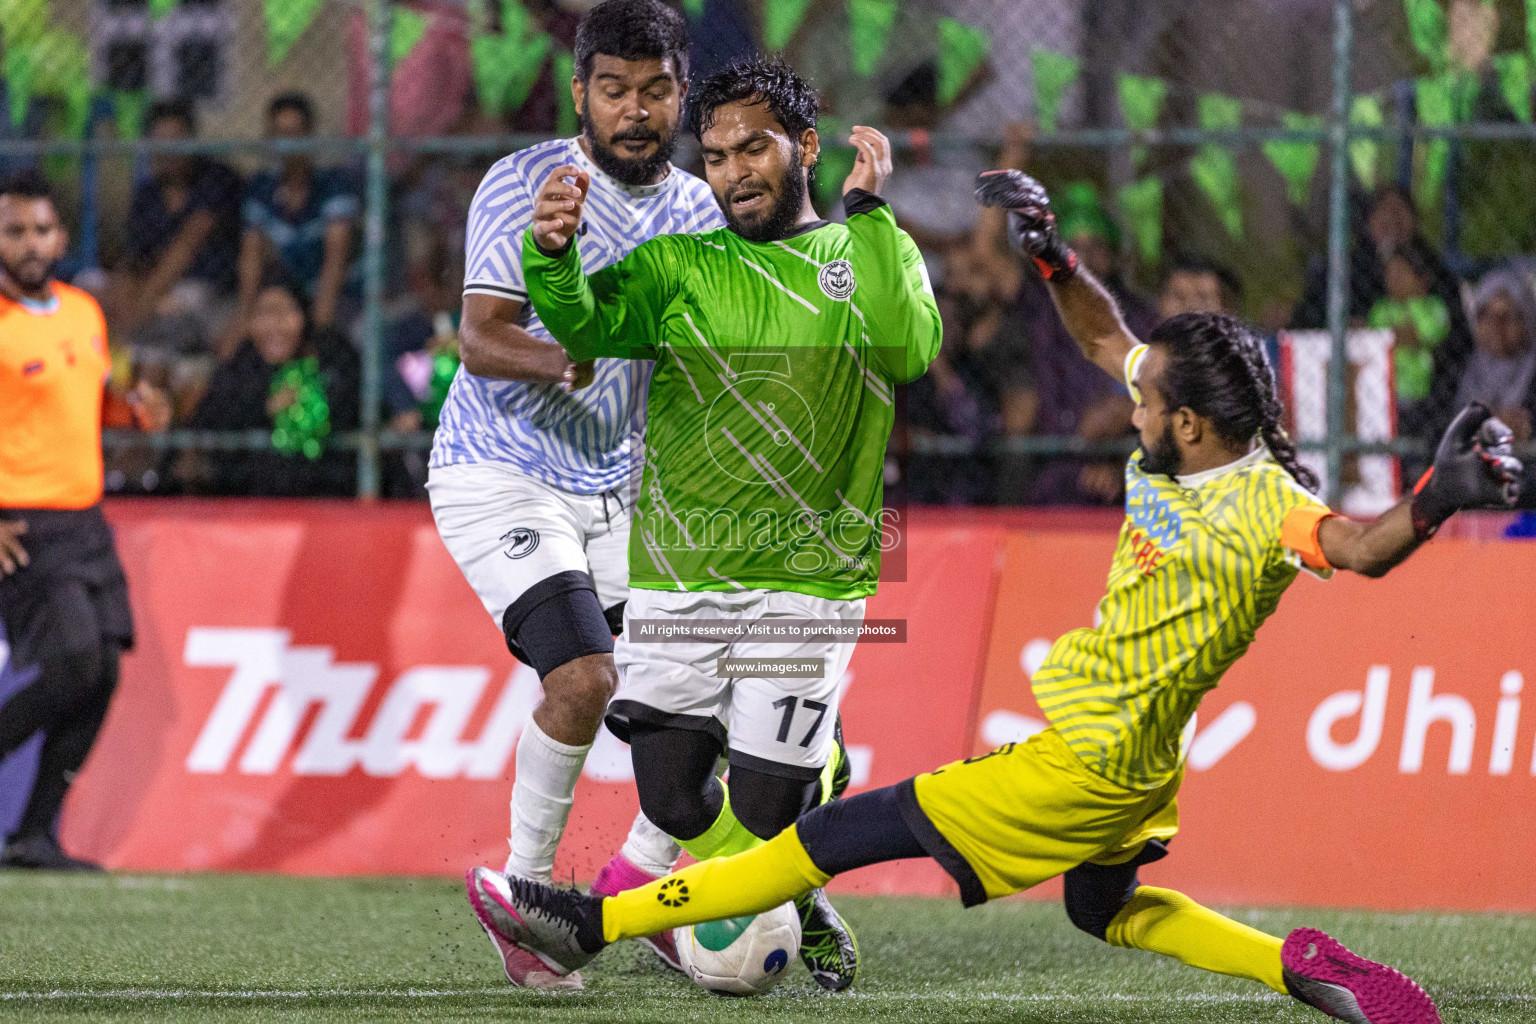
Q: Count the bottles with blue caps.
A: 0